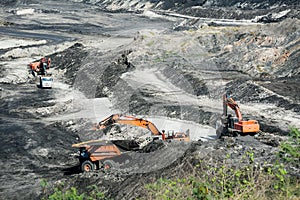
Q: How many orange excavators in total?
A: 3